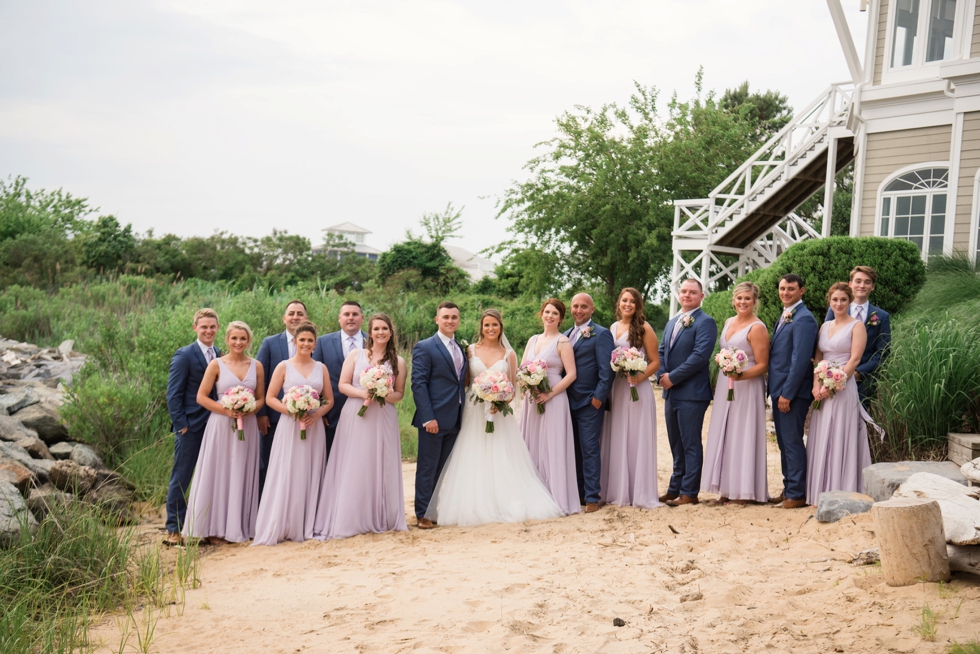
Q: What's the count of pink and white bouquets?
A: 8